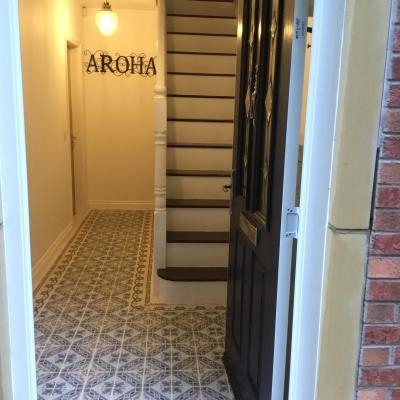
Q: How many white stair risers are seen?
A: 12